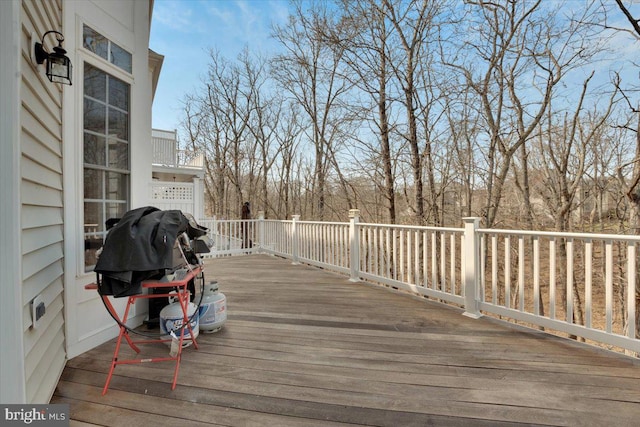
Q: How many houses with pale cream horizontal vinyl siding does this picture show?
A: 1